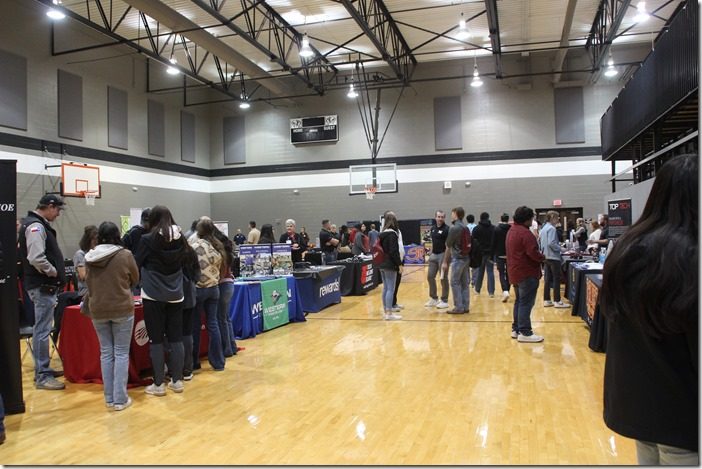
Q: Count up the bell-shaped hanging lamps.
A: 9